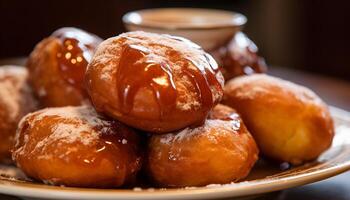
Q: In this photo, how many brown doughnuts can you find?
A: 7